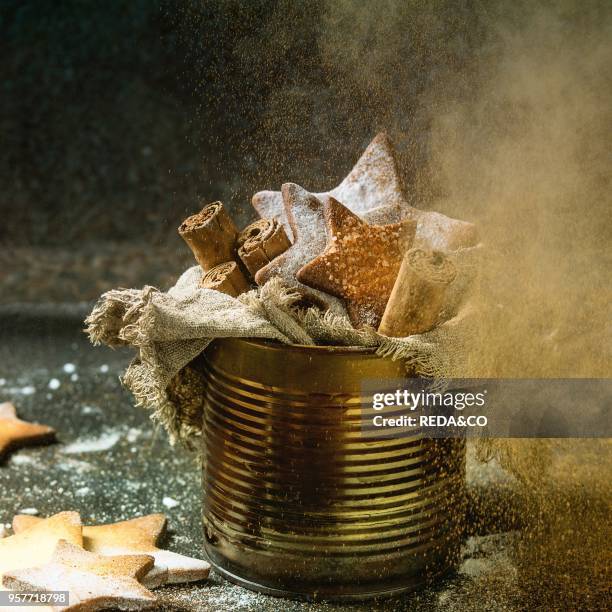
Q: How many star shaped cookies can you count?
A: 7